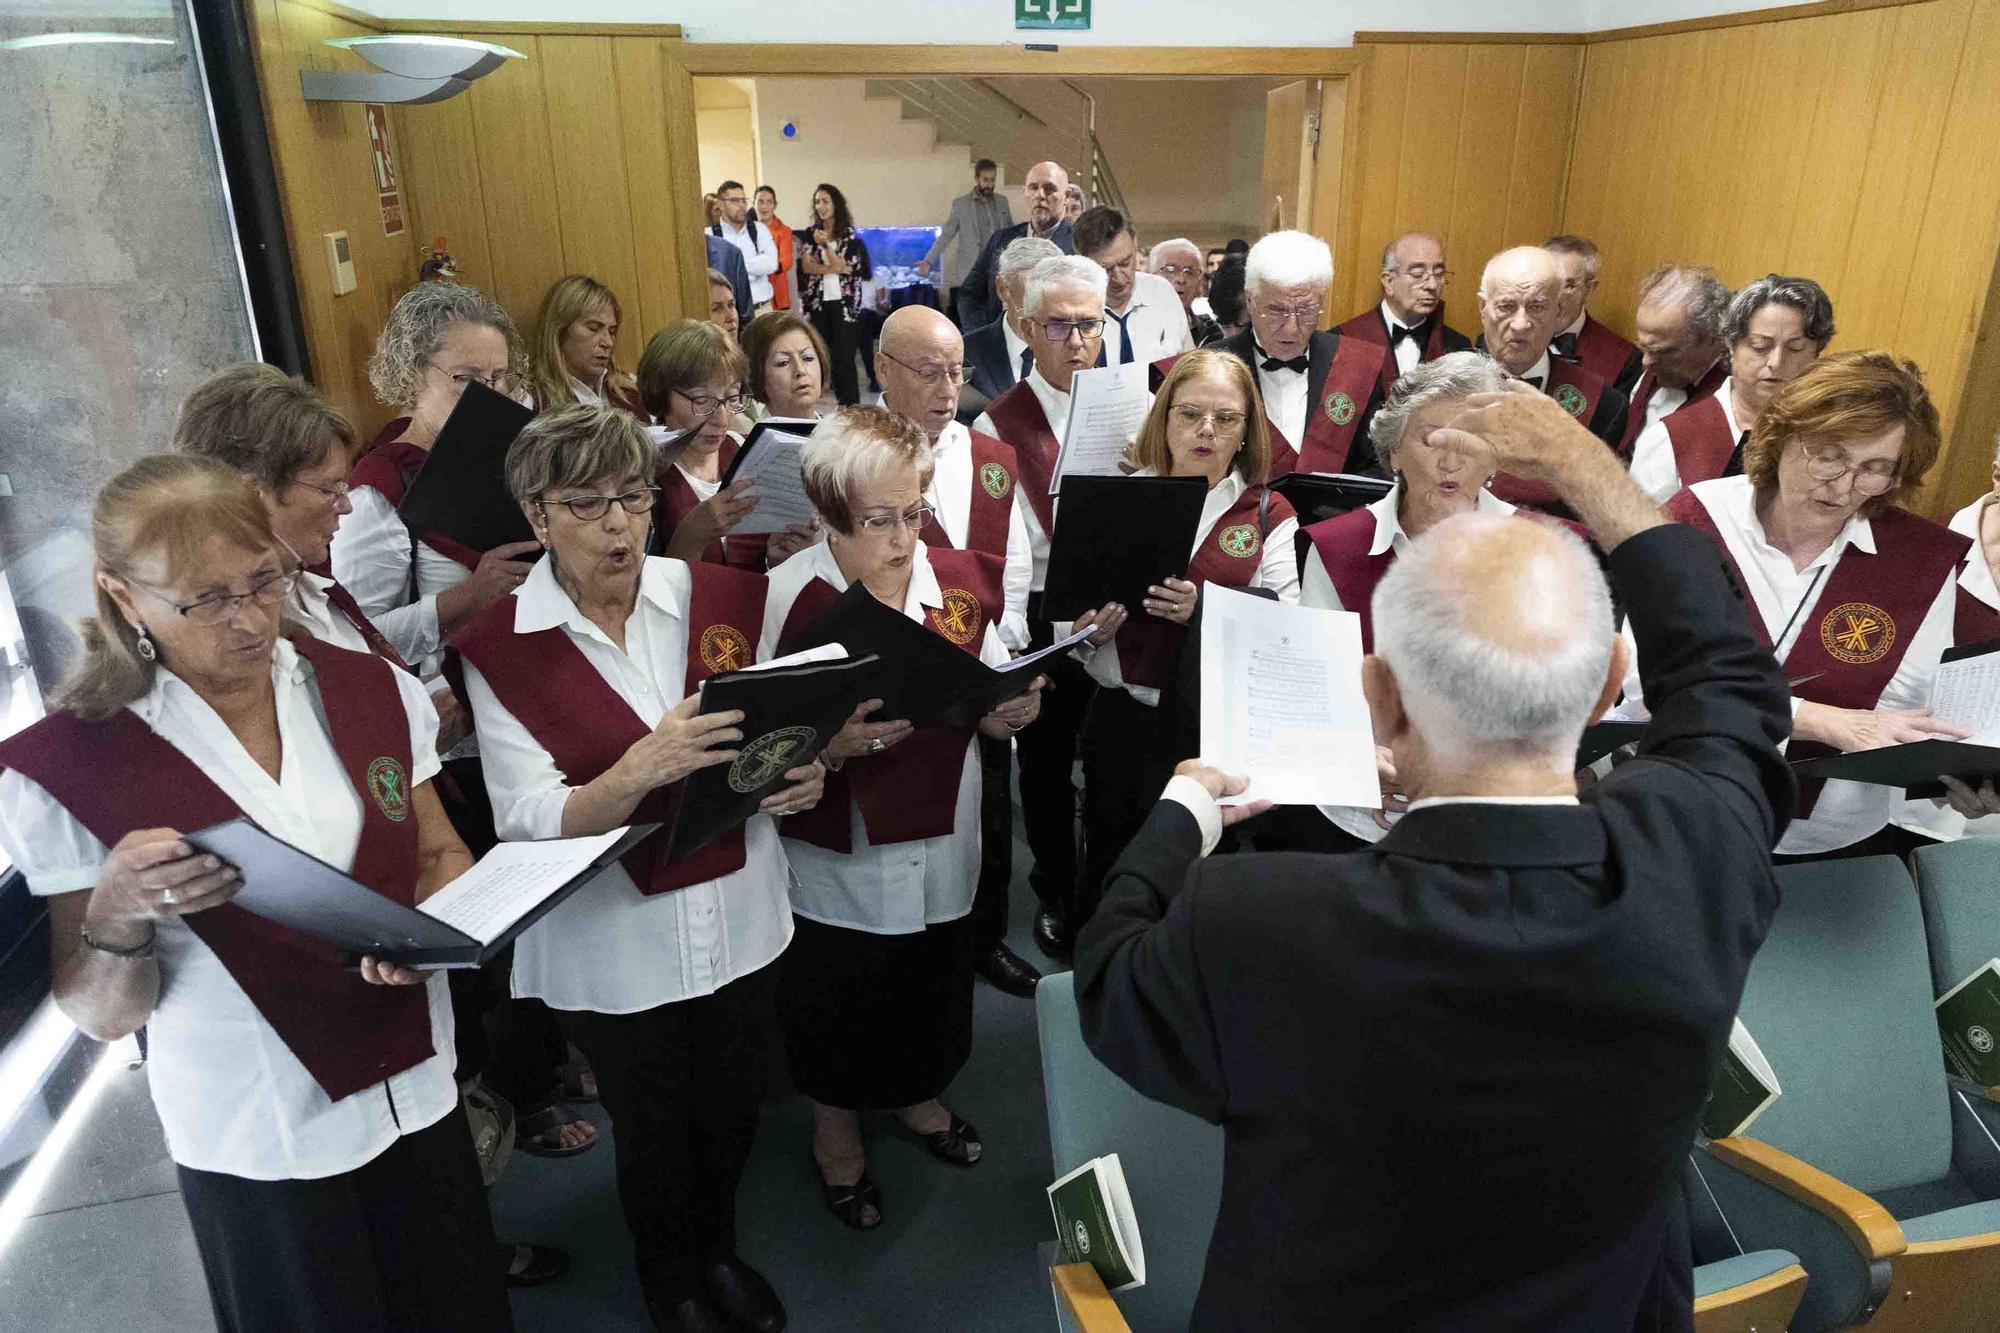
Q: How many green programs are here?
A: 3